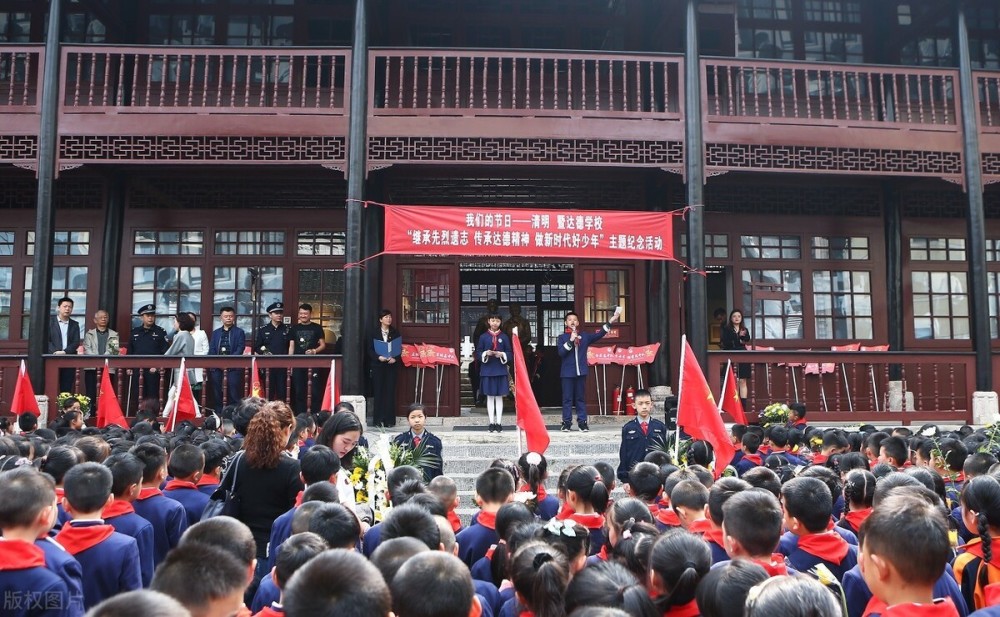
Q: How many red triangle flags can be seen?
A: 8